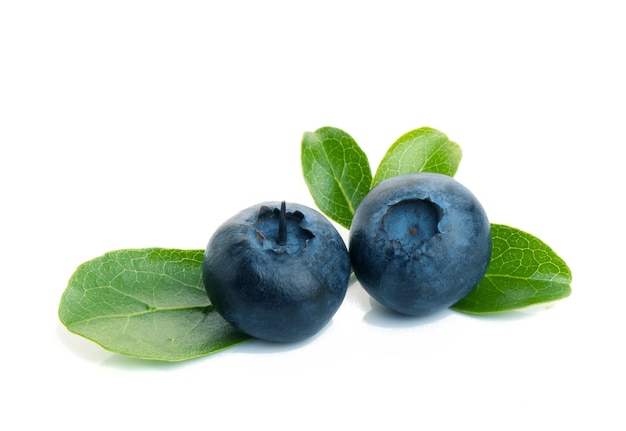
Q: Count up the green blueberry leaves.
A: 4